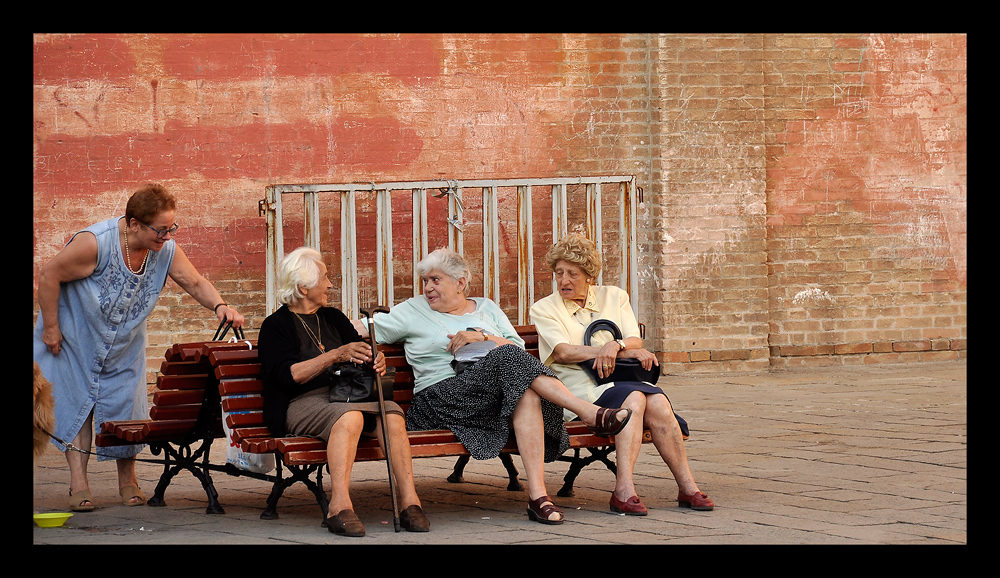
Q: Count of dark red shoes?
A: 2